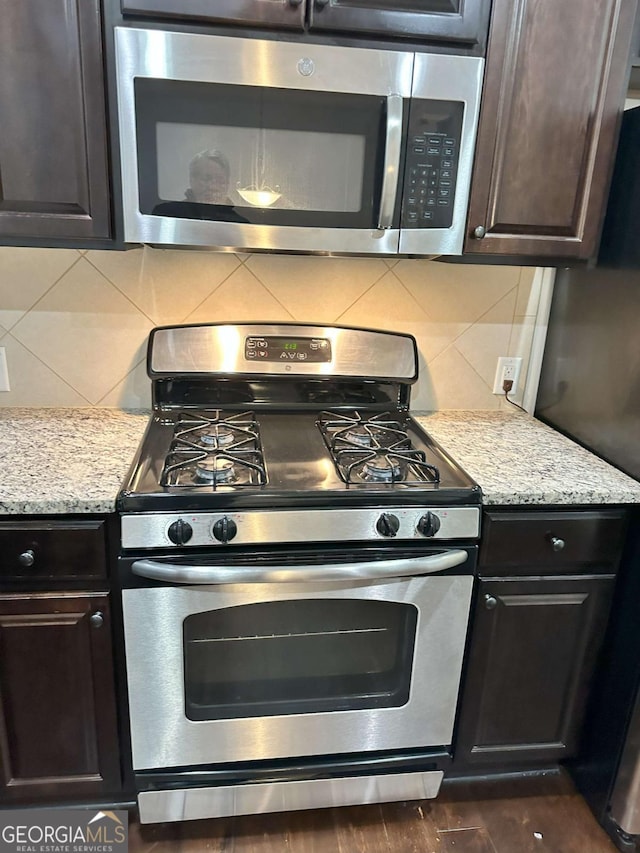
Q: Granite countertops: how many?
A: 2